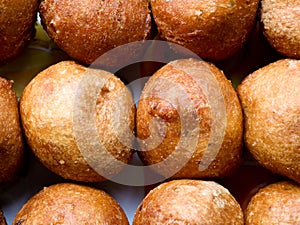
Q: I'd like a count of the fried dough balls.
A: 11